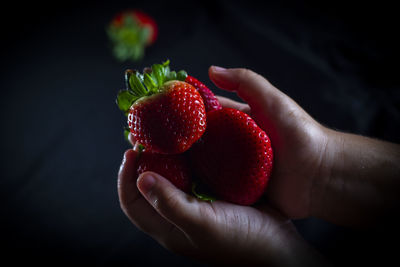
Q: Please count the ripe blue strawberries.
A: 0